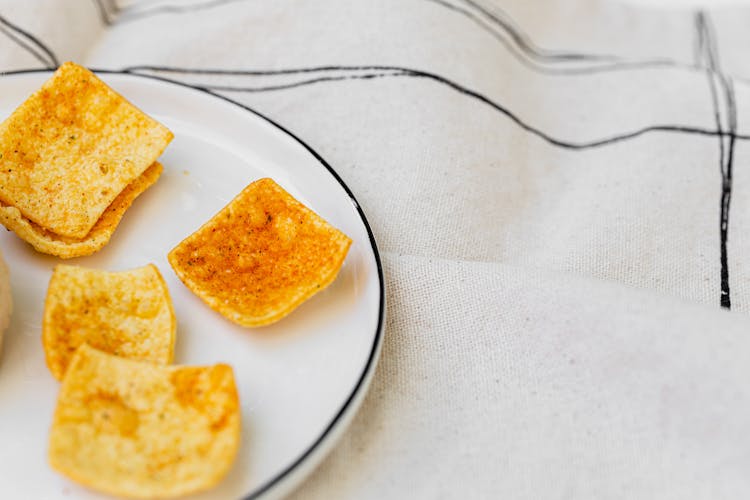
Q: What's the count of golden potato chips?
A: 5